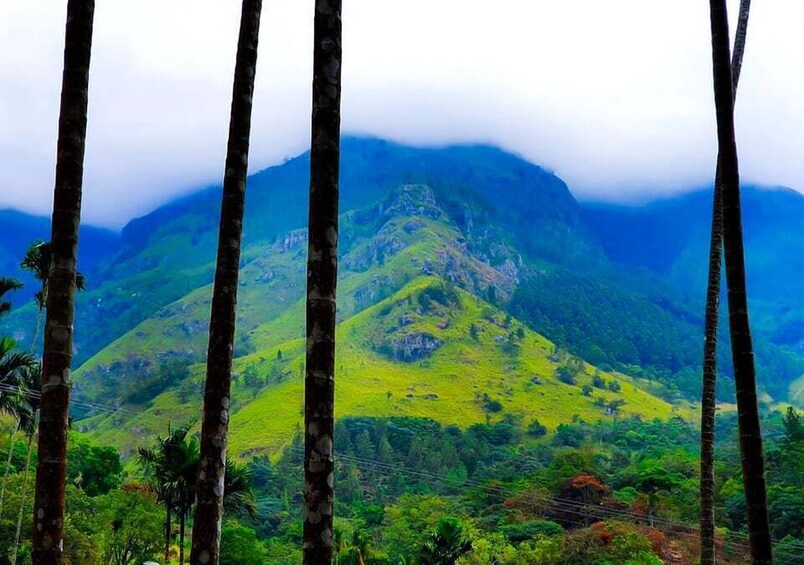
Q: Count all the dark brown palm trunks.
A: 5